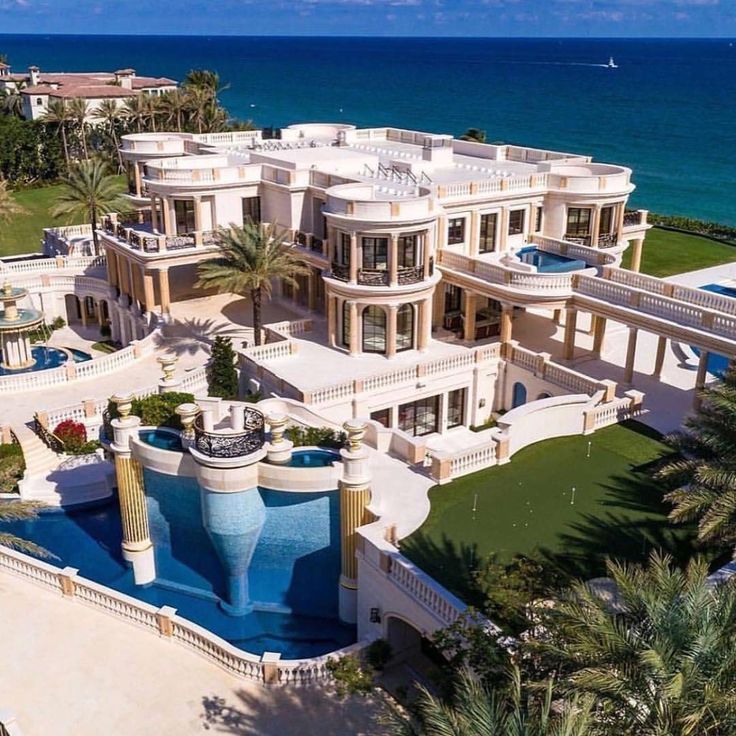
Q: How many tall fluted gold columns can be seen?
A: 2